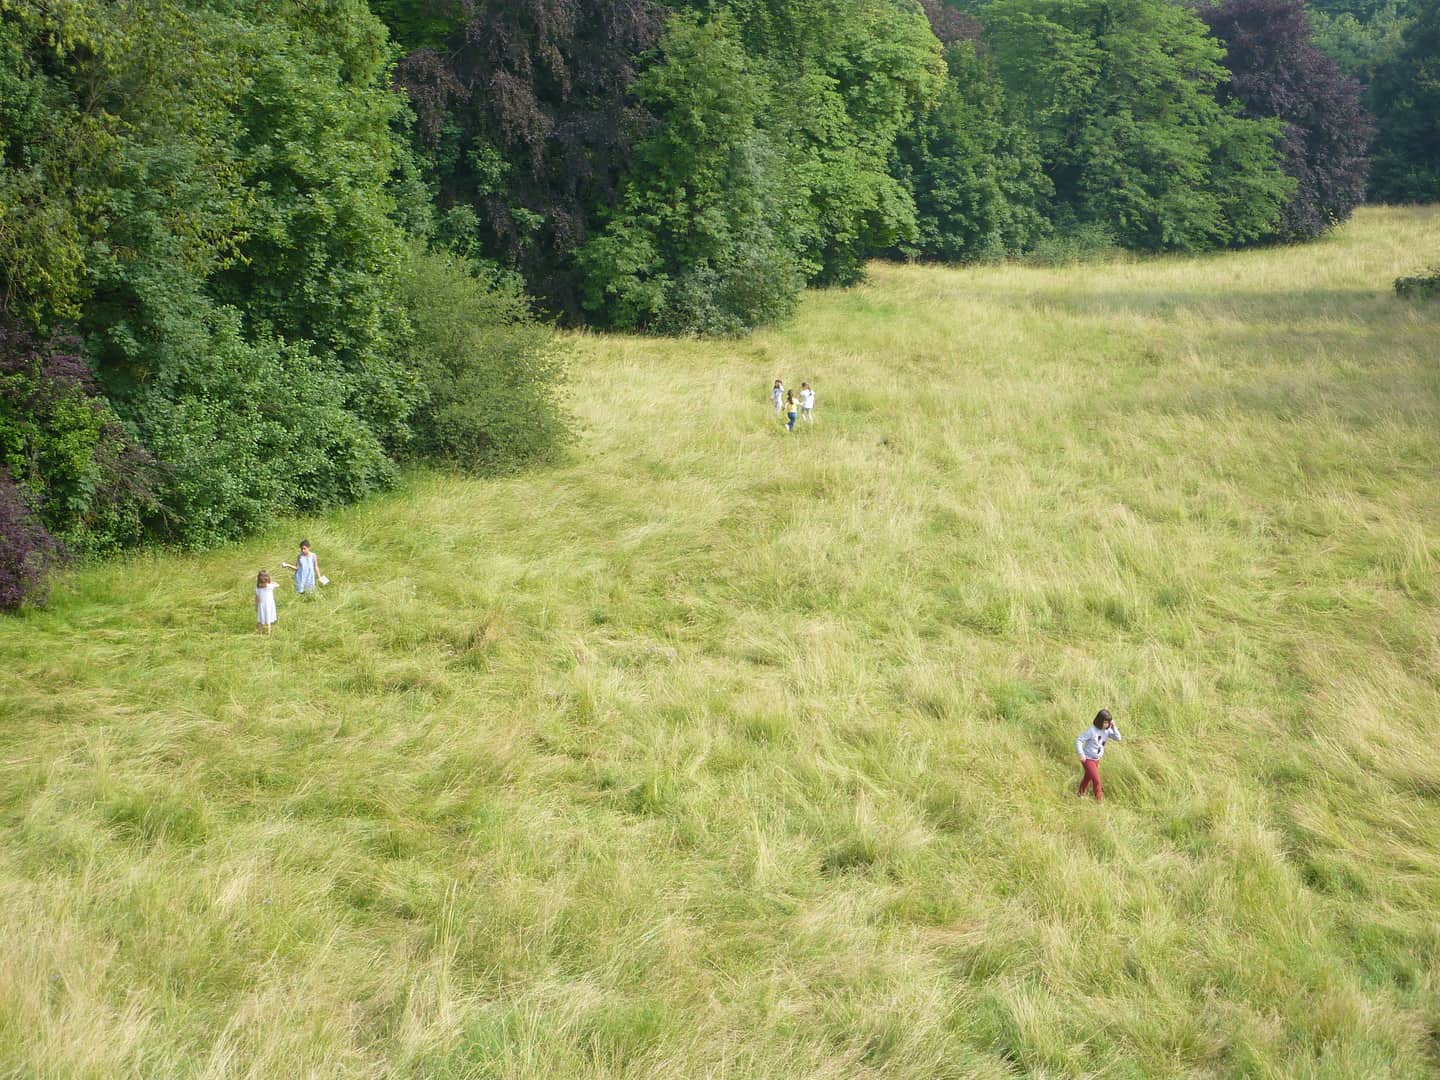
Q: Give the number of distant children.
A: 3